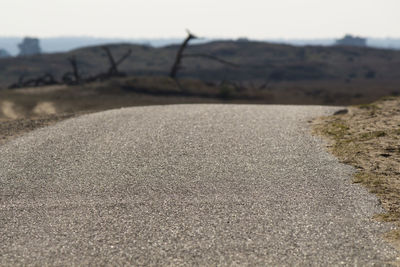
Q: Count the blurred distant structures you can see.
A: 2